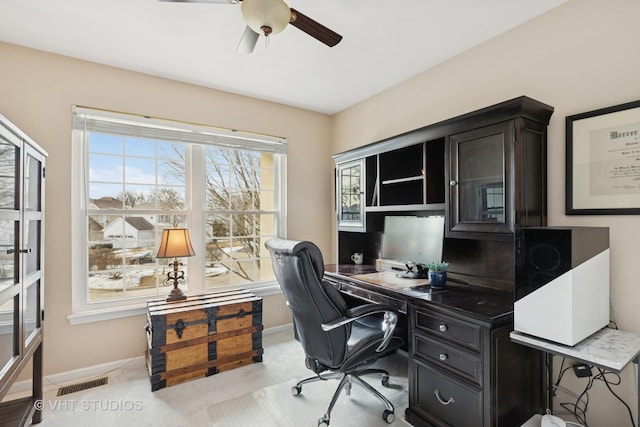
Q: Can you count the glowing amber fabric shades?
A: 1